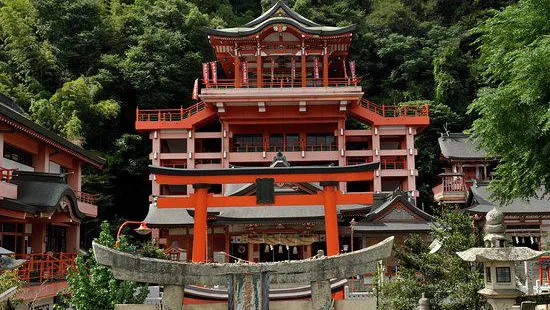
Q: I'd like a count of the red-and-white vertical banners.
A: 9